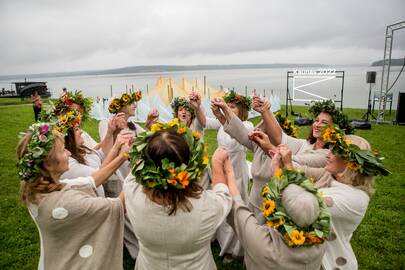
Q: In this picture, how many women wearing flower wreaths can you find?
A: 11